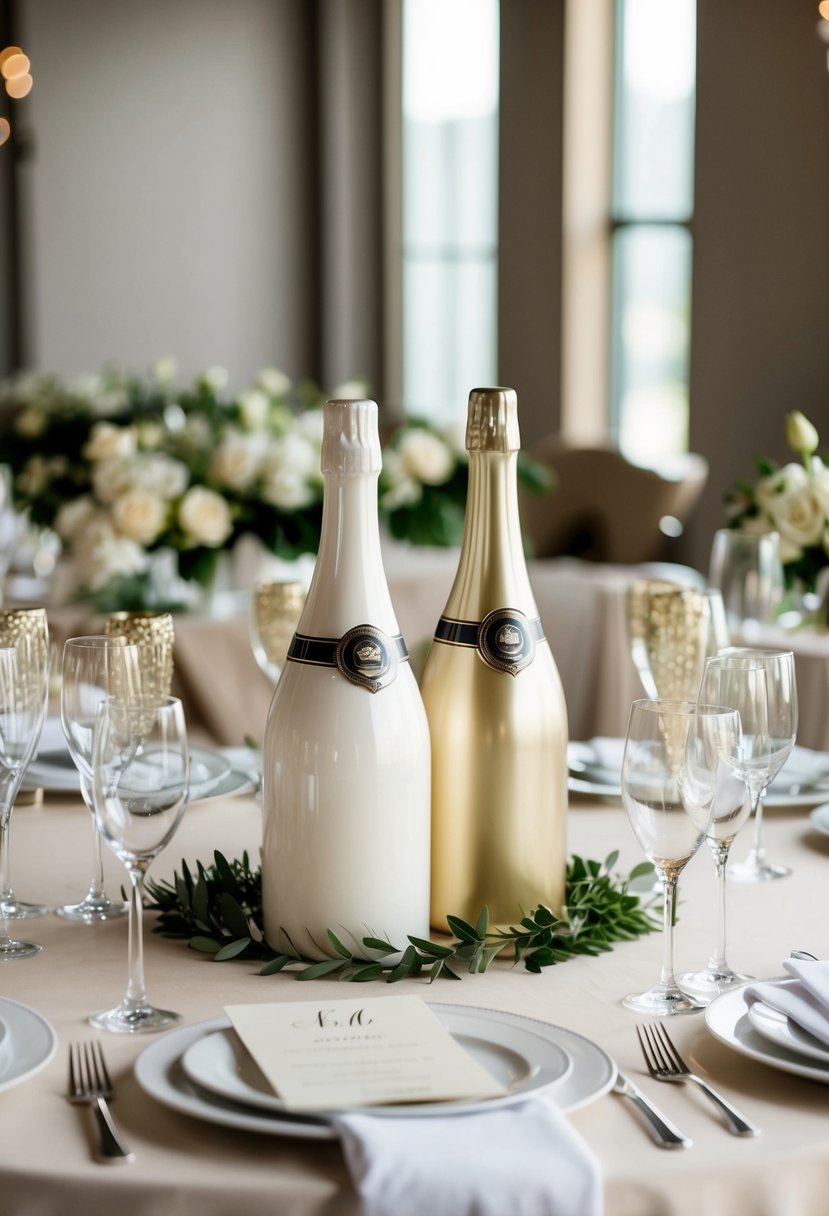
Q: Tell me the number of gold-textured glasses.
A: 4